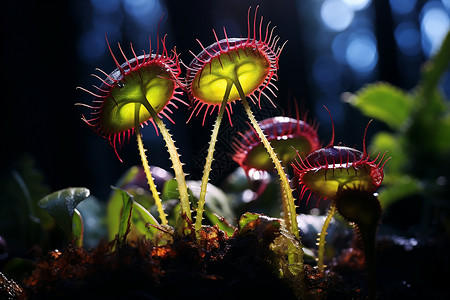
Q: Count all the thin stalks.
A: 5